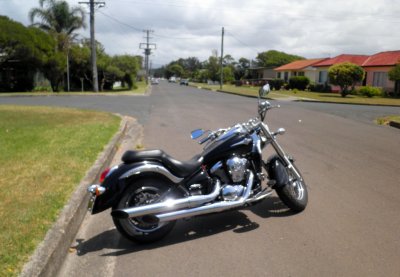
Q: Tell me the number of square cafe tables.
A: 0